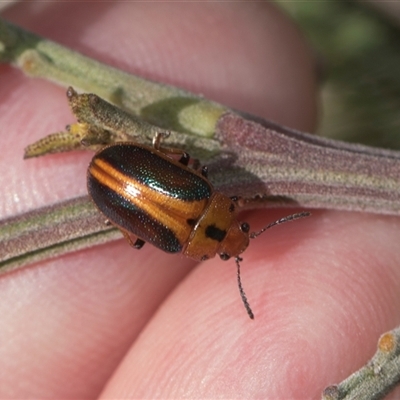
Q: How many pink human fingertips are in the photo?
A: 3